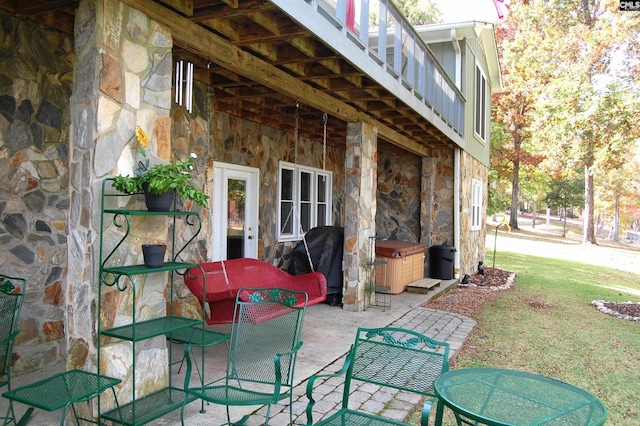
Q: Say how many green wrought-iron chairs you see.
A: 3